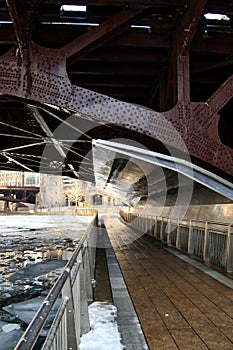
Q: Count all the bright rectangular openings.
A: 2